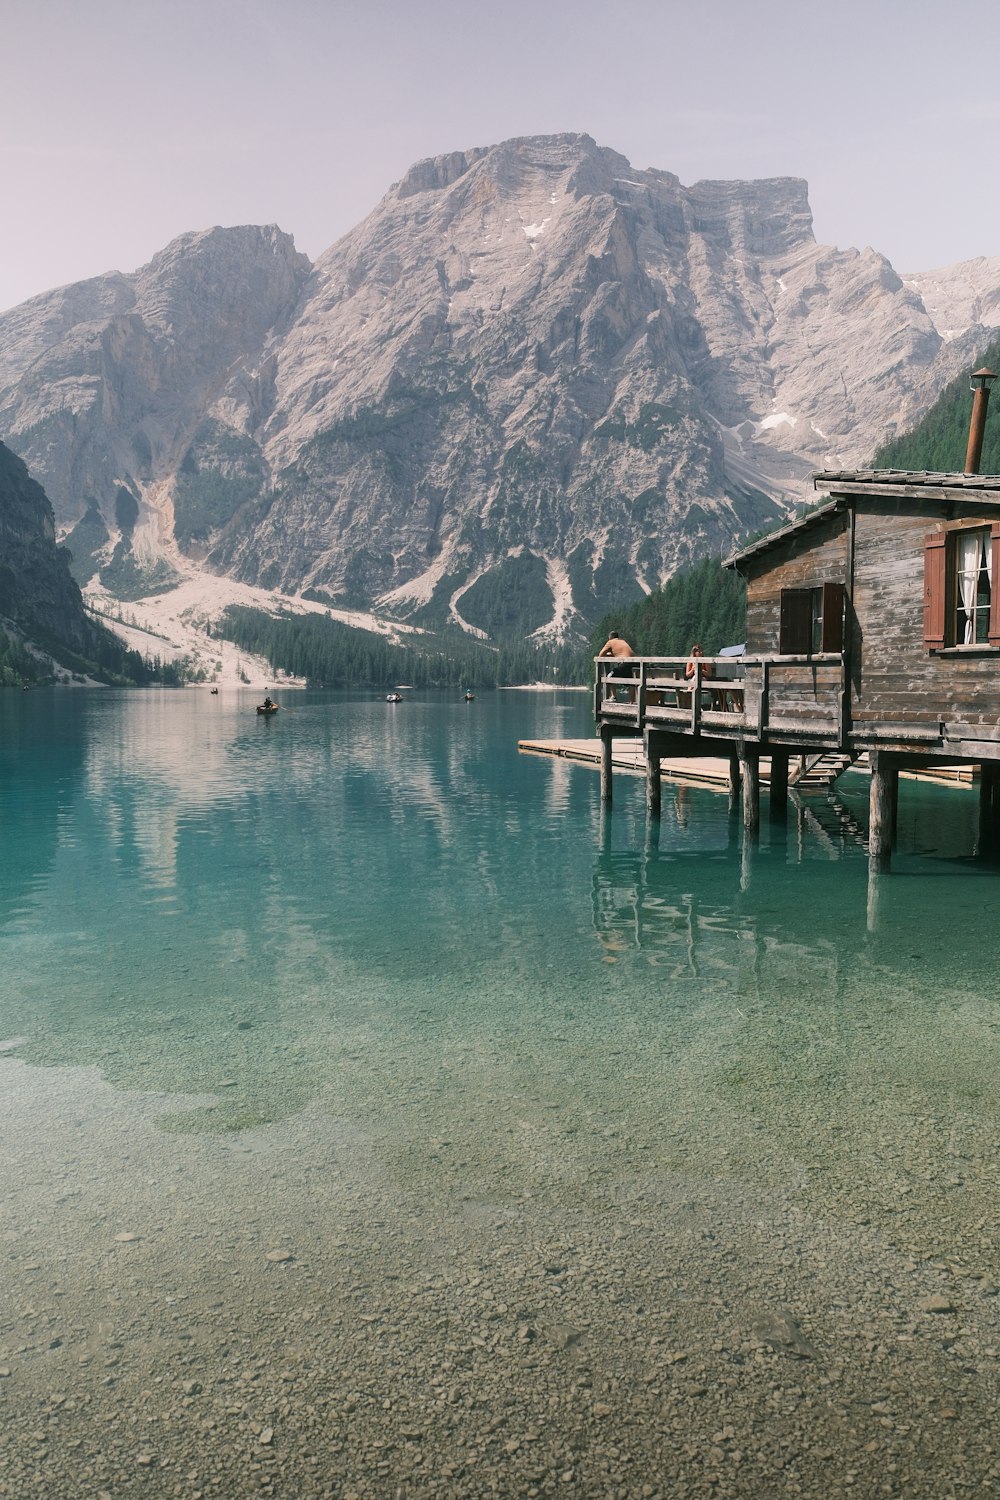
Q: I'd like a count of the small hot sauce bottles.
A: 0